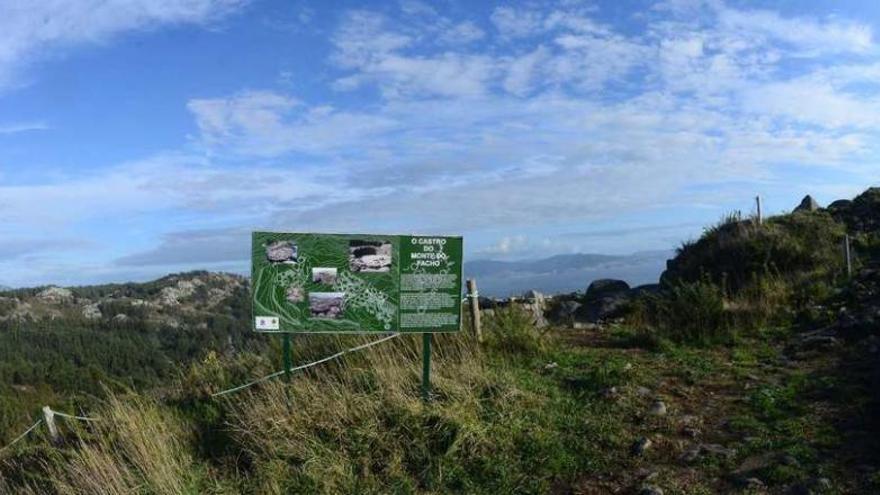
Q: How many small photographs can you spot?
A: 5